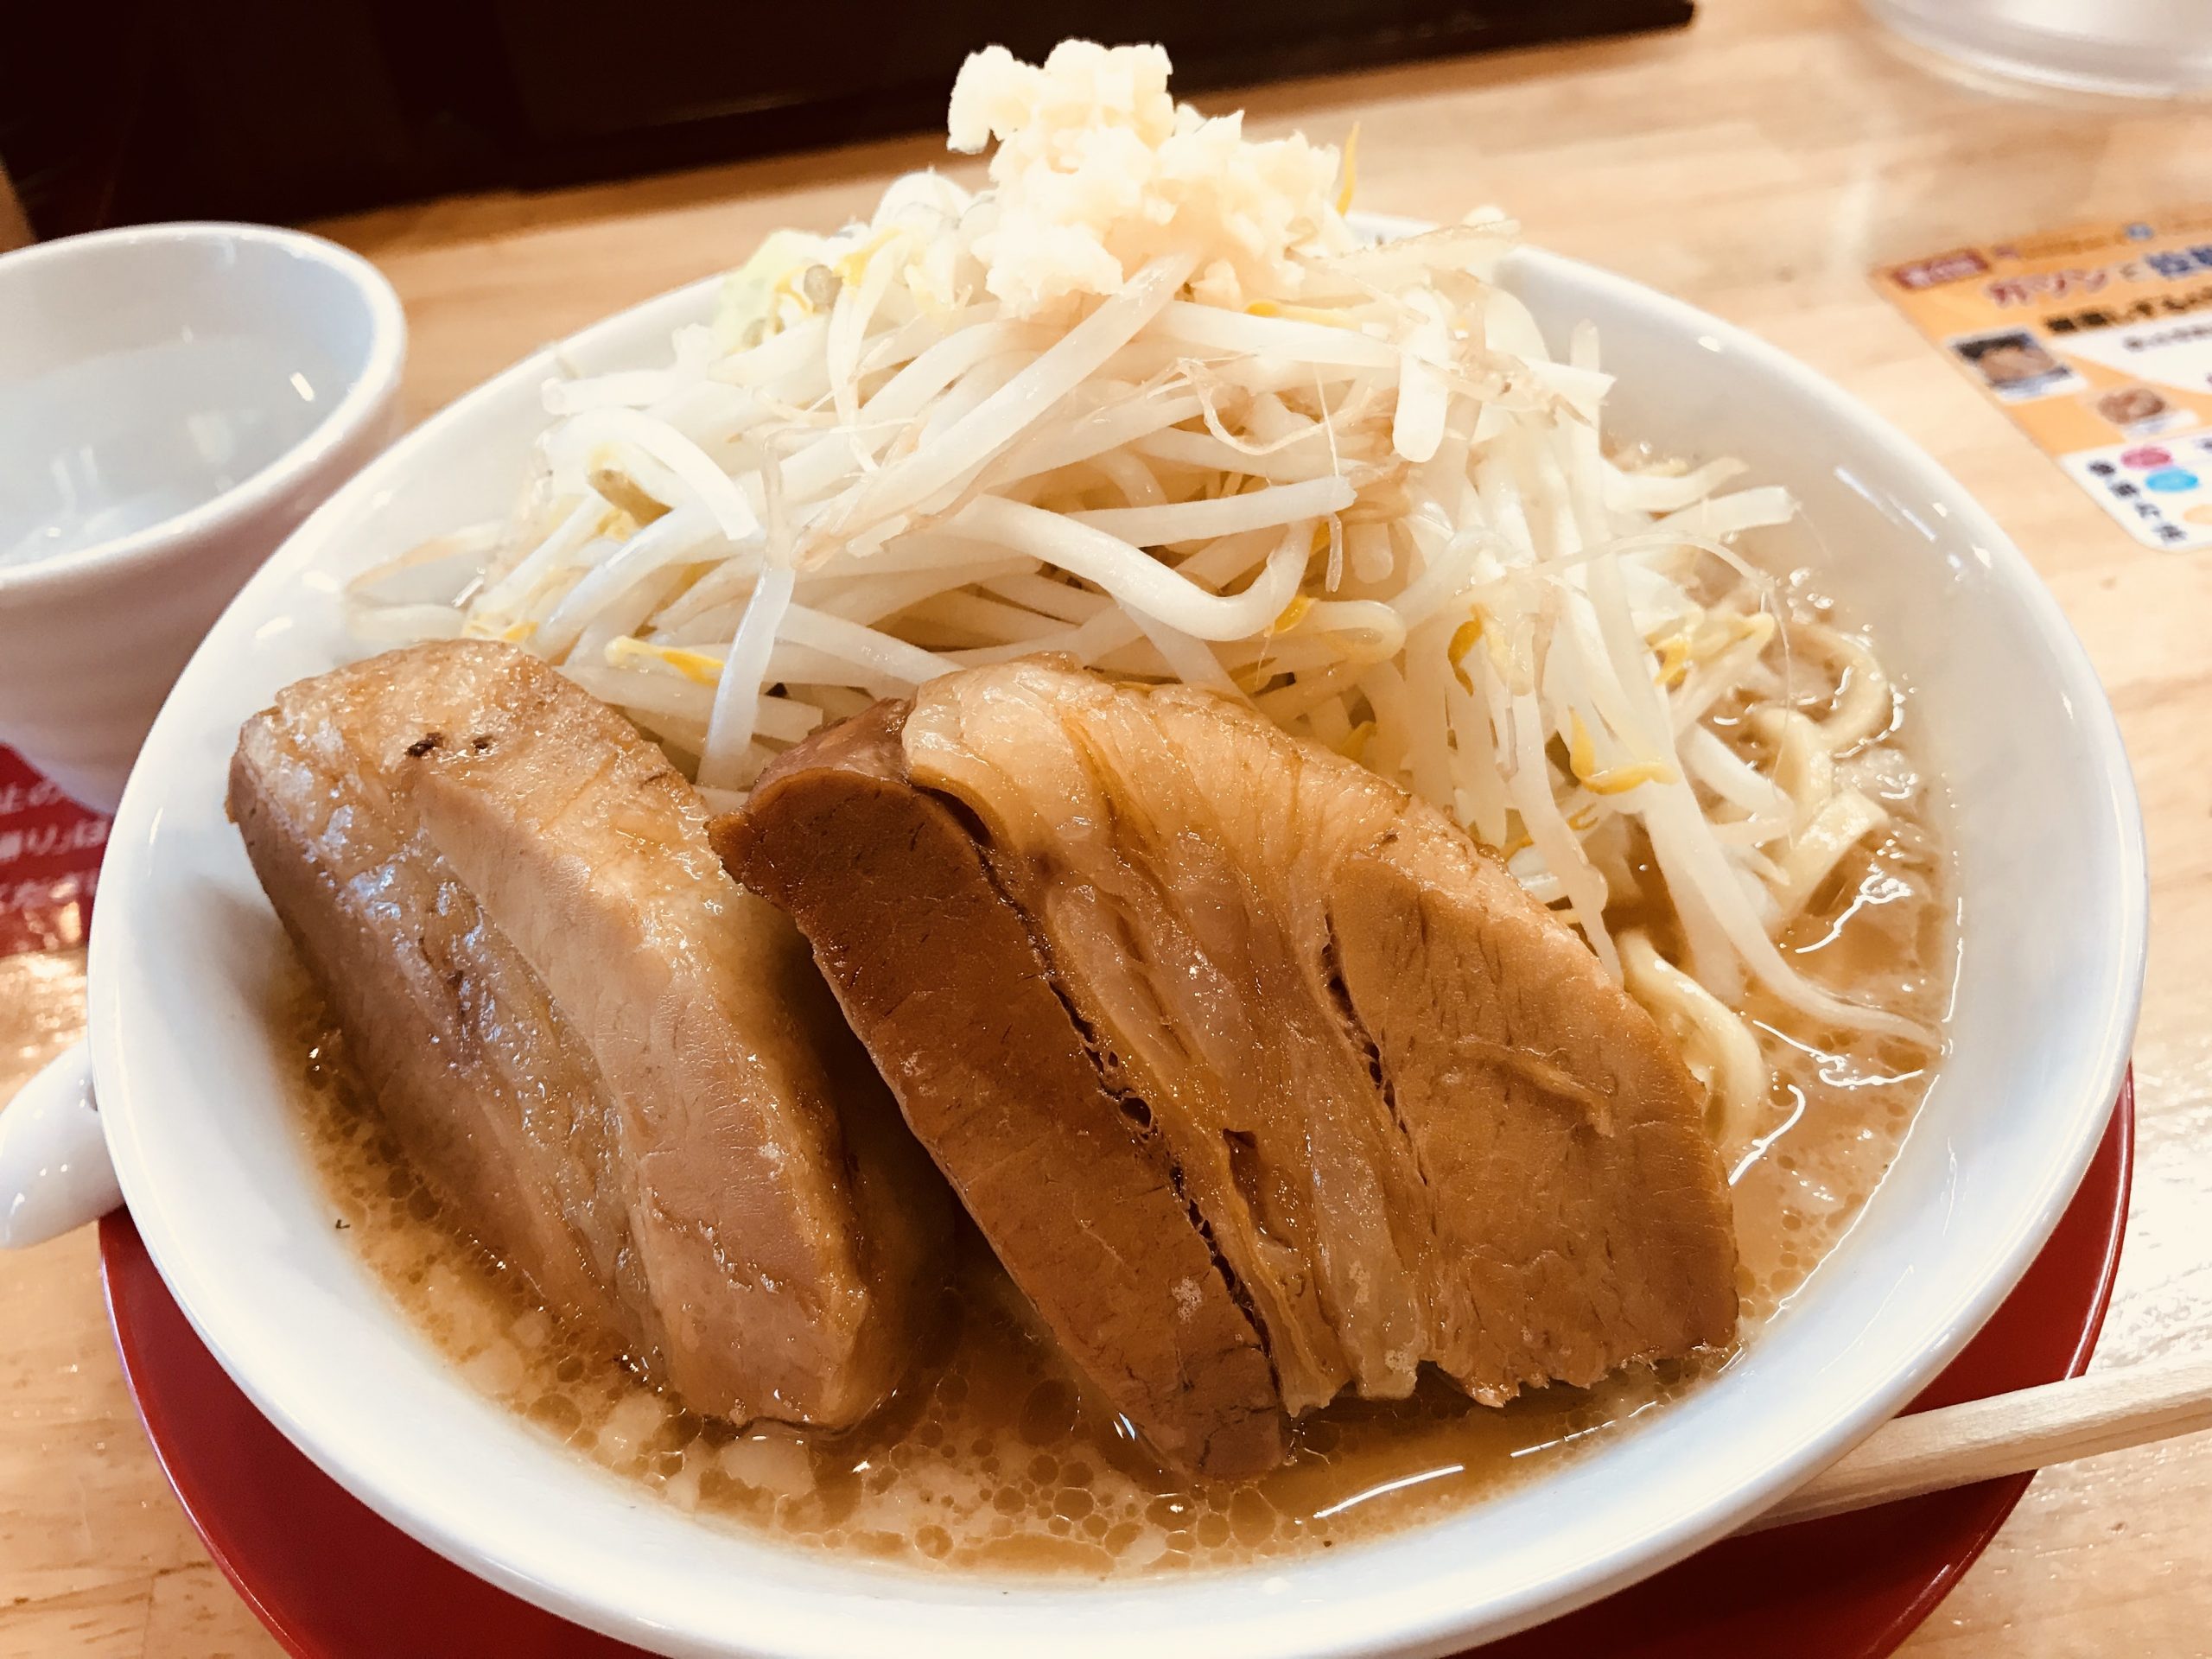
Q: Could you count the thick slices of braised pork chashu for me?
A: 2